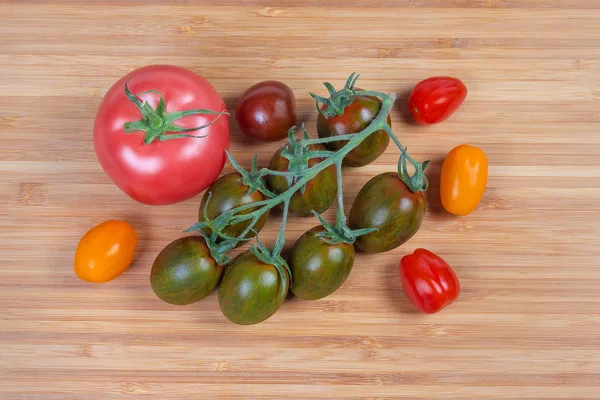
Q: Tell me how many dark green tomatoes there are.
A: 7